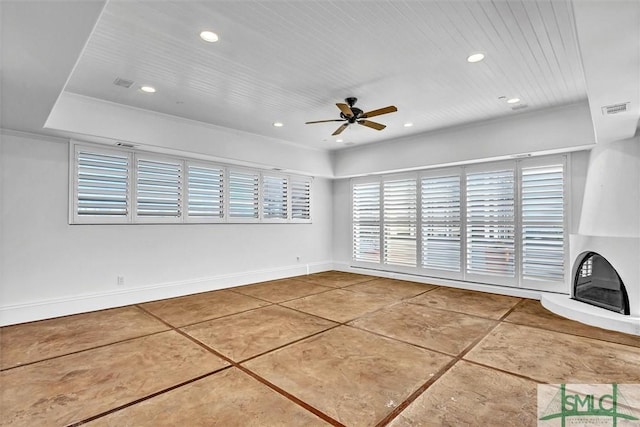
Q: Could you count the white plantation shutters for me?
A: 11